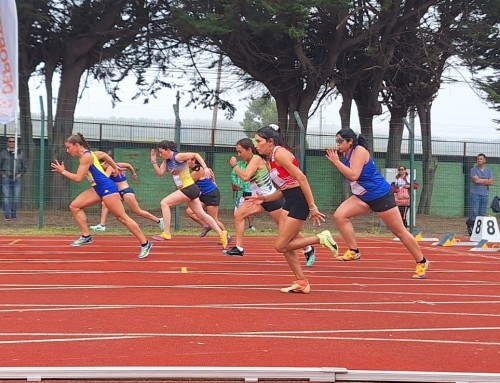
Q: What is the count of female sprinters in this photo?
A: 7